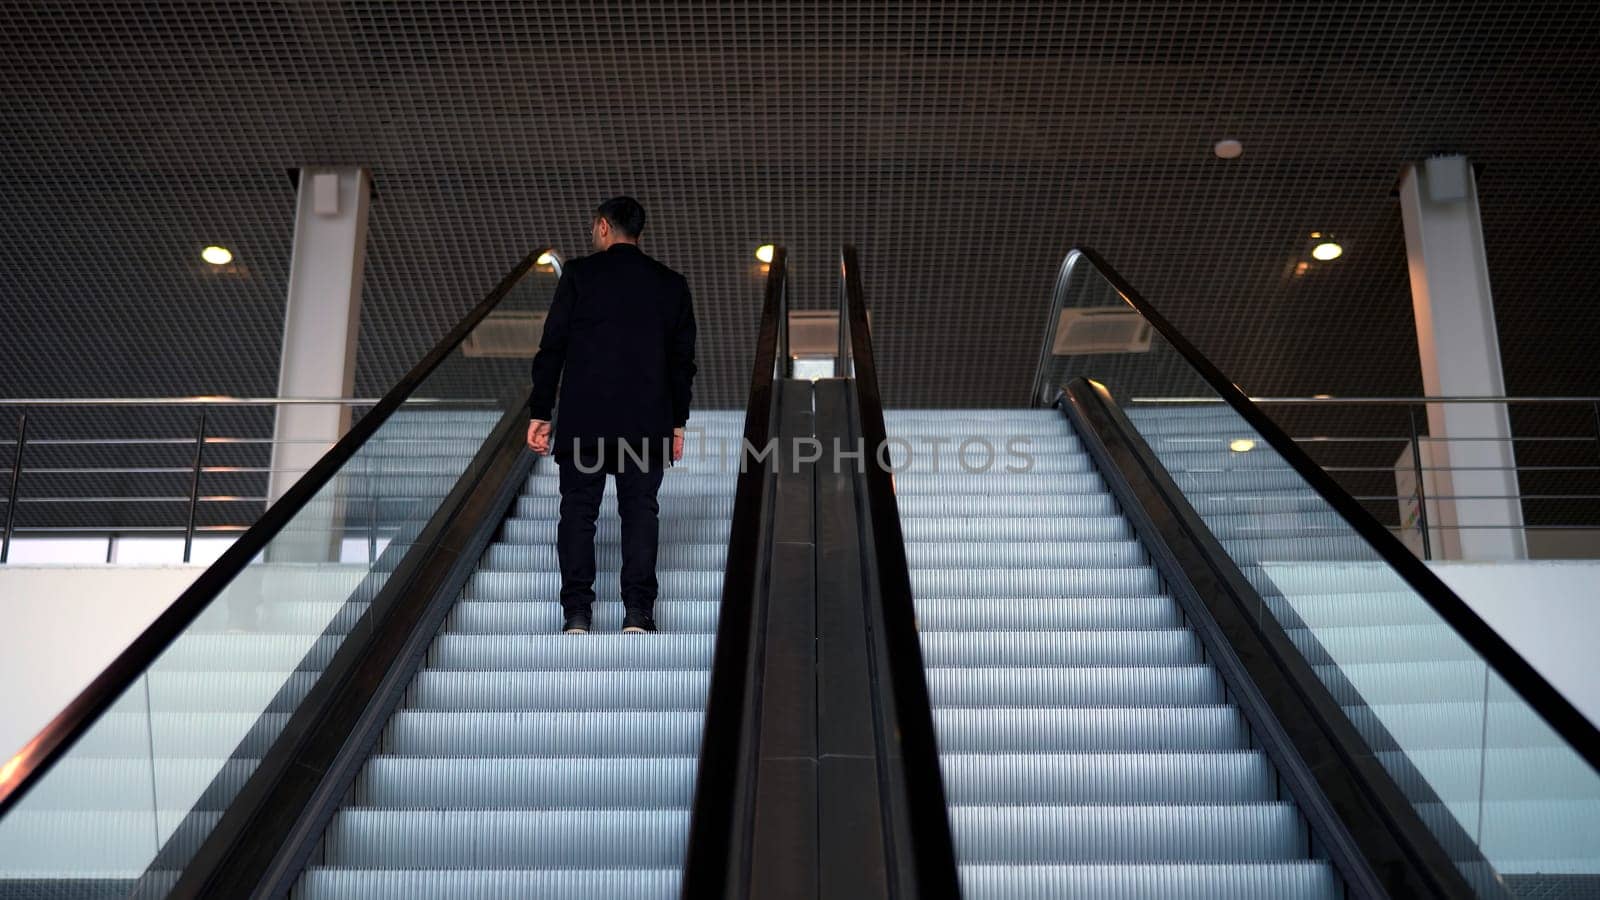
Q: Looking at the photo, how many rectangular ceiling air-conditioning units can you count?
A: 3